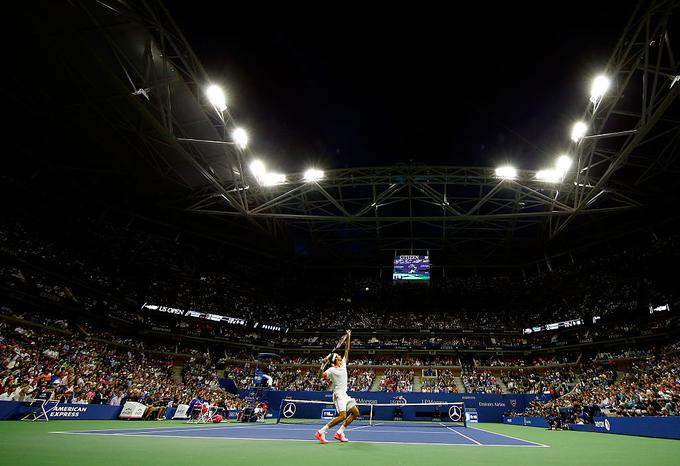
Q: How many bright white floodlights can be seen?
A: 10